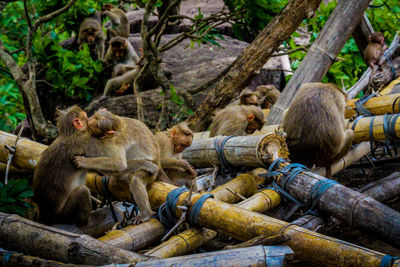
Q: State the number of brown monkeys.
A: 11